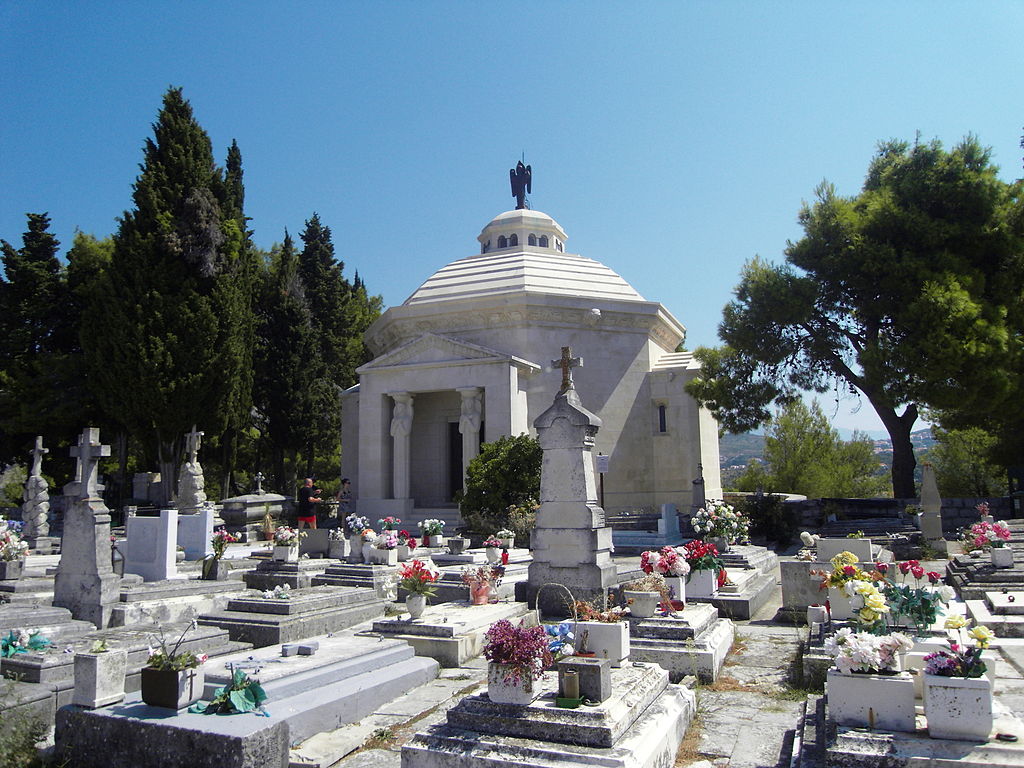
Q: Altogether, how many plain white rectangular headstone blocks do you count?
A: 2